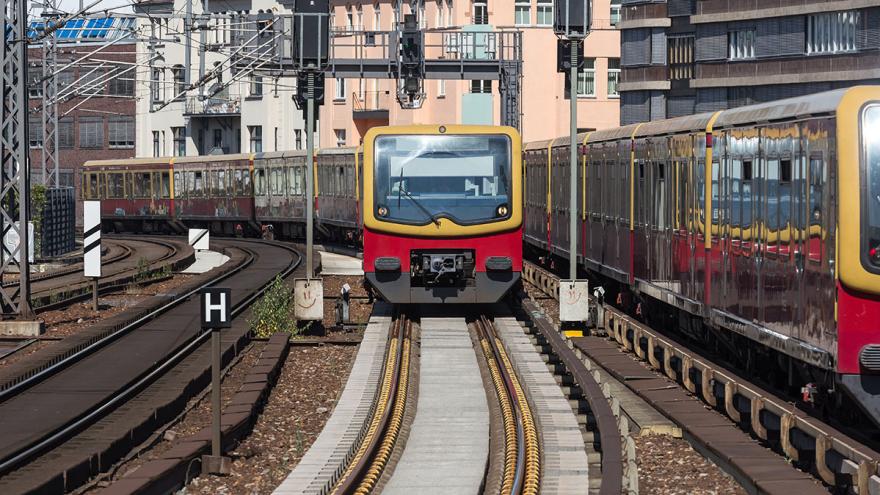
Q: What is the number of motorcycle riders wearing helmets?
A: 0